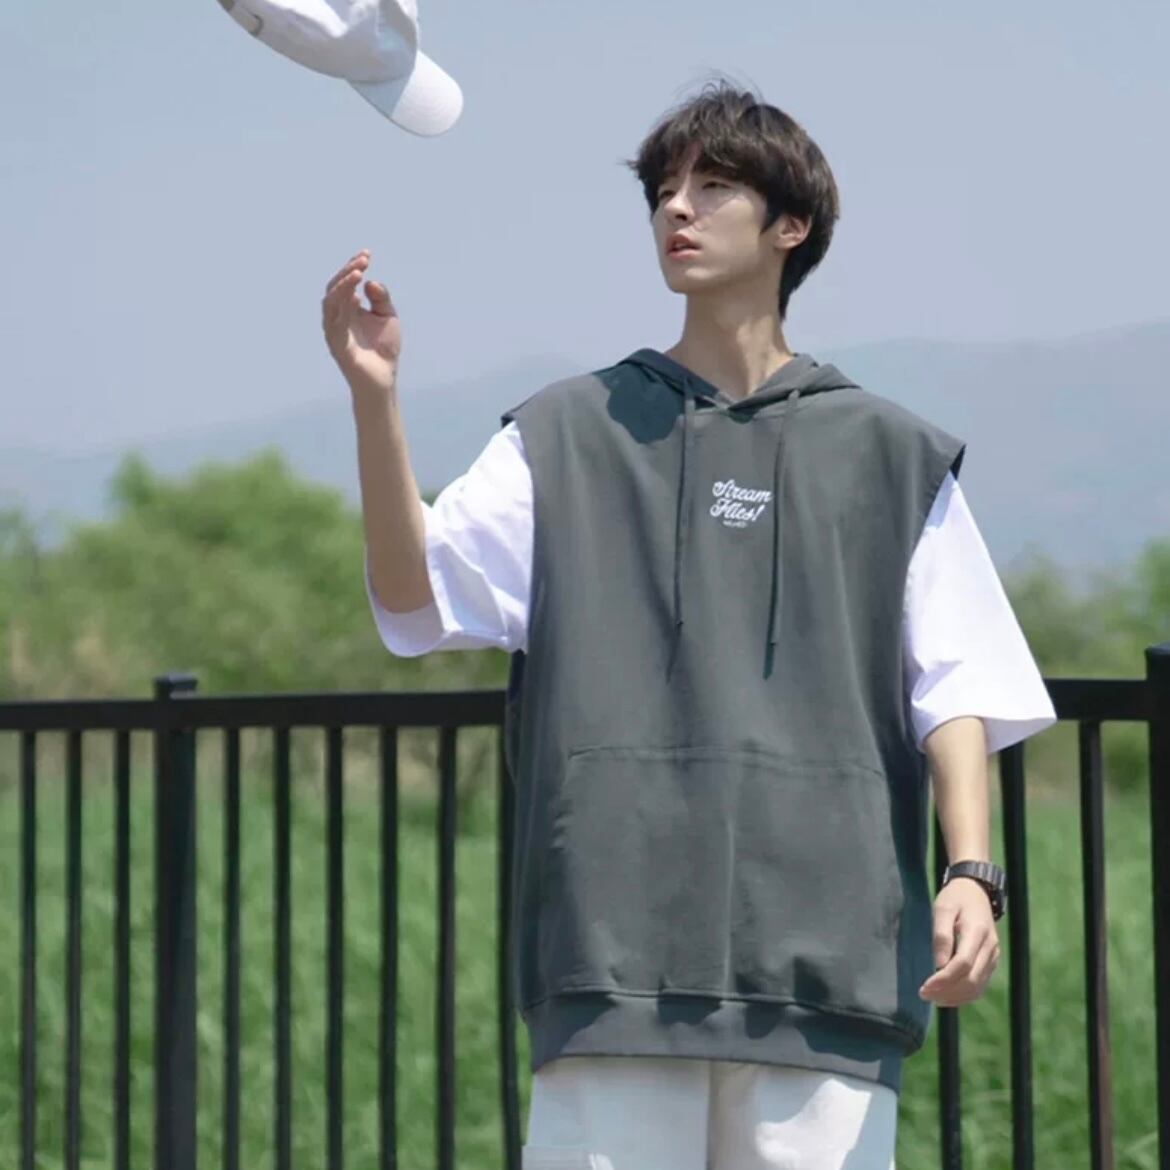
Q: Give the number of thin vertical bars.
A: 12